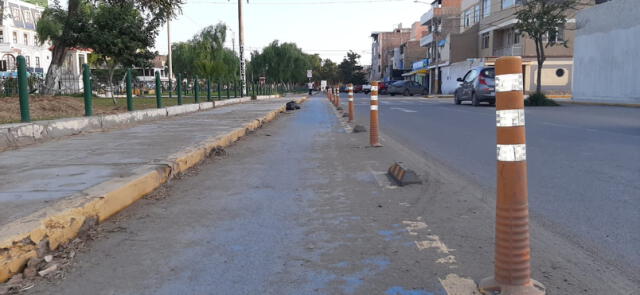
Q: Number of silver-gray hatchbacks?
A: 1